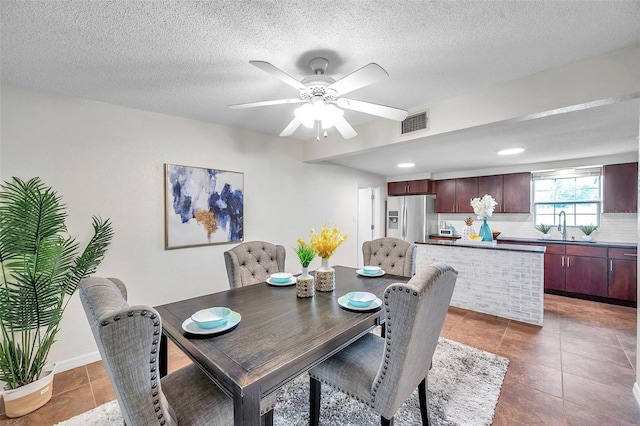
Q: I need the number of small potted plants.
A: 2